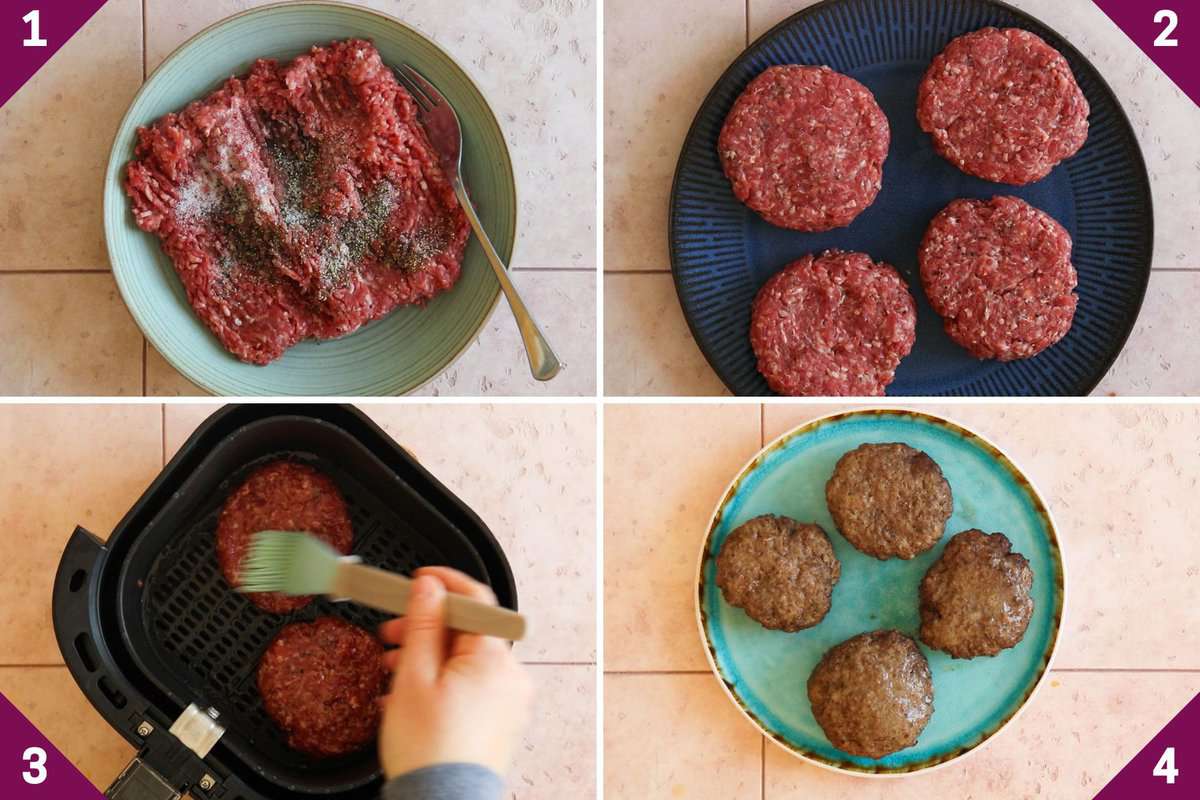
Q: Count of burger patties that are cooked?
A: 4